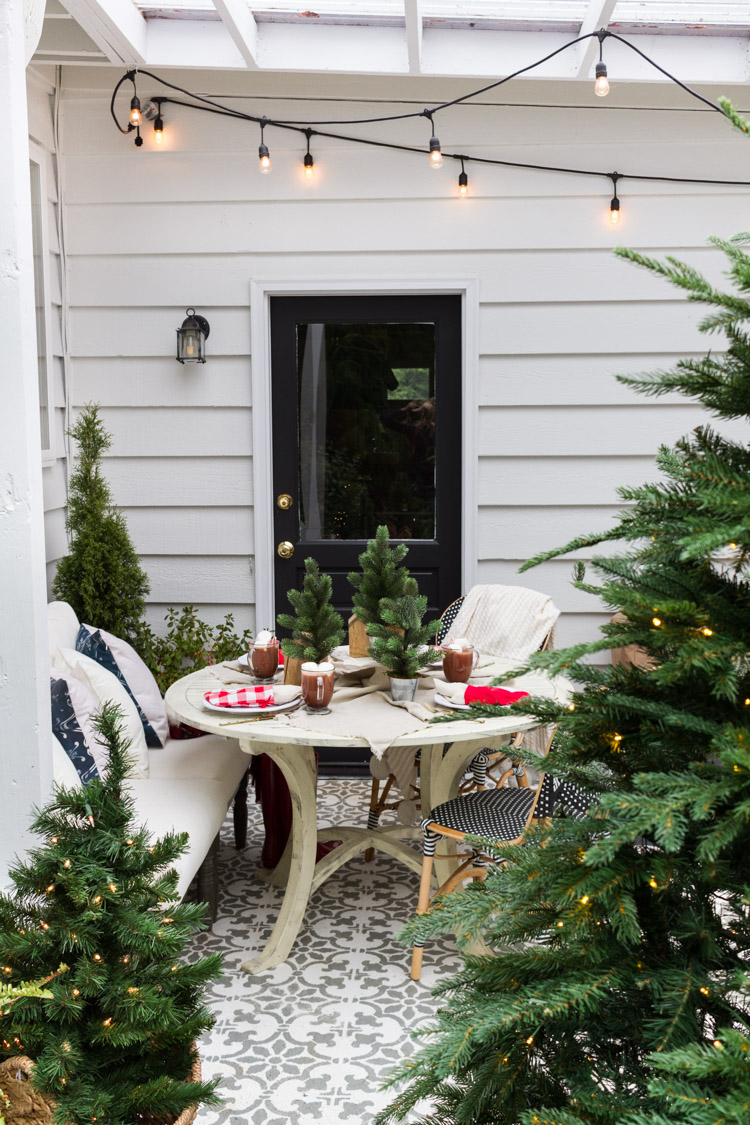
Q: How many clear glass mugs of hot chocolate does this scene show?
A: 3